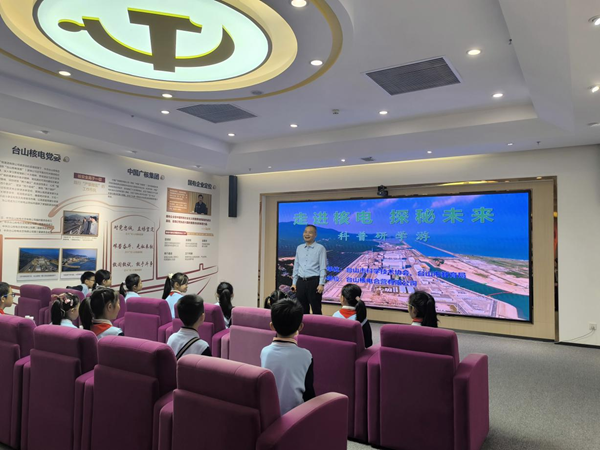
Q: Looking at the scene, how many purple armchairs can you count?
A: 12